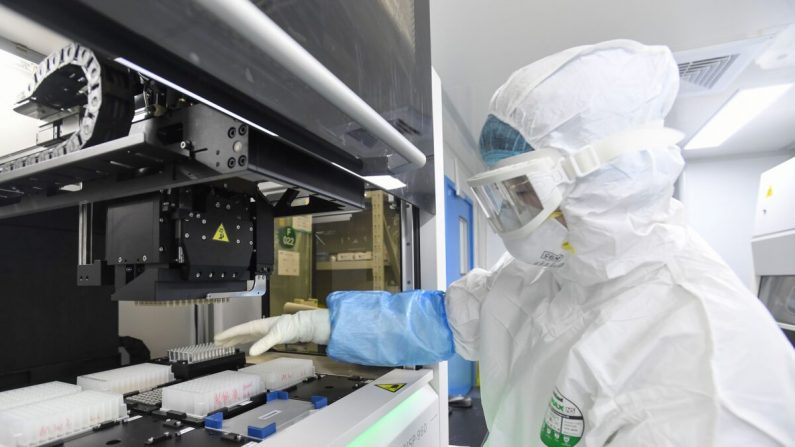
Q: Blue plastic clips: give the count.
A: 4